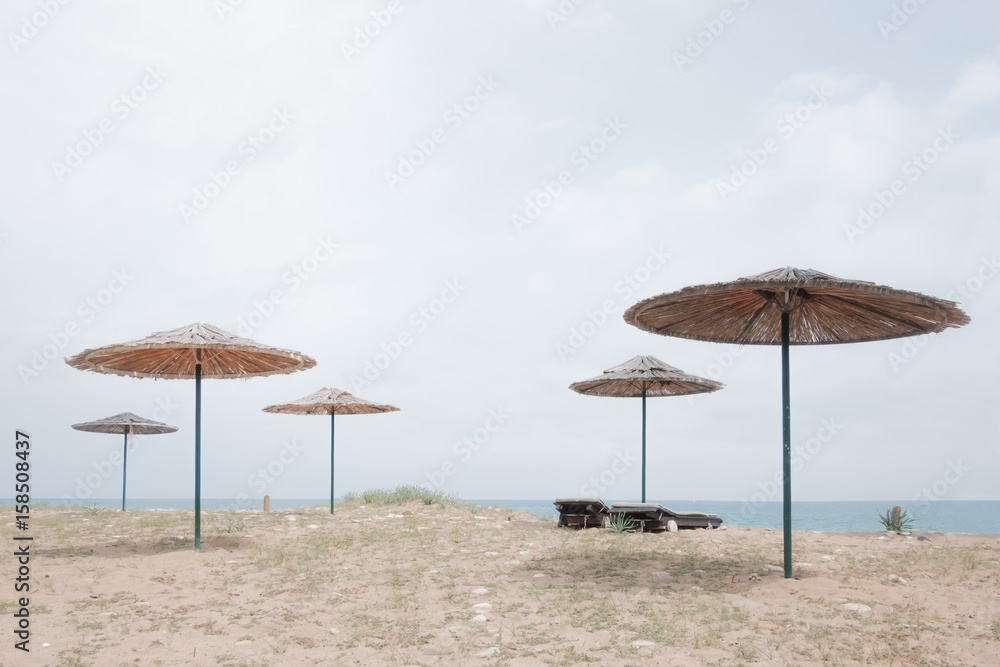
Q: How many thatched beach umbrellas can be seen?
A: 5